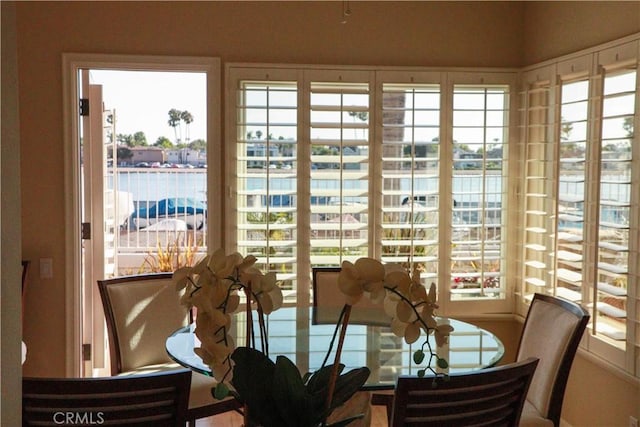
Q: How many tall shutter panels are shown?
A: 7